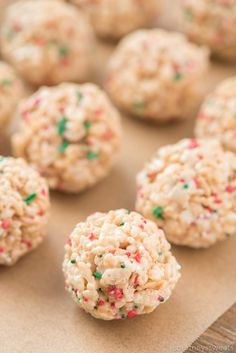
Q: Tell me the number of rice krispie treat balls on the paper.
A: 10